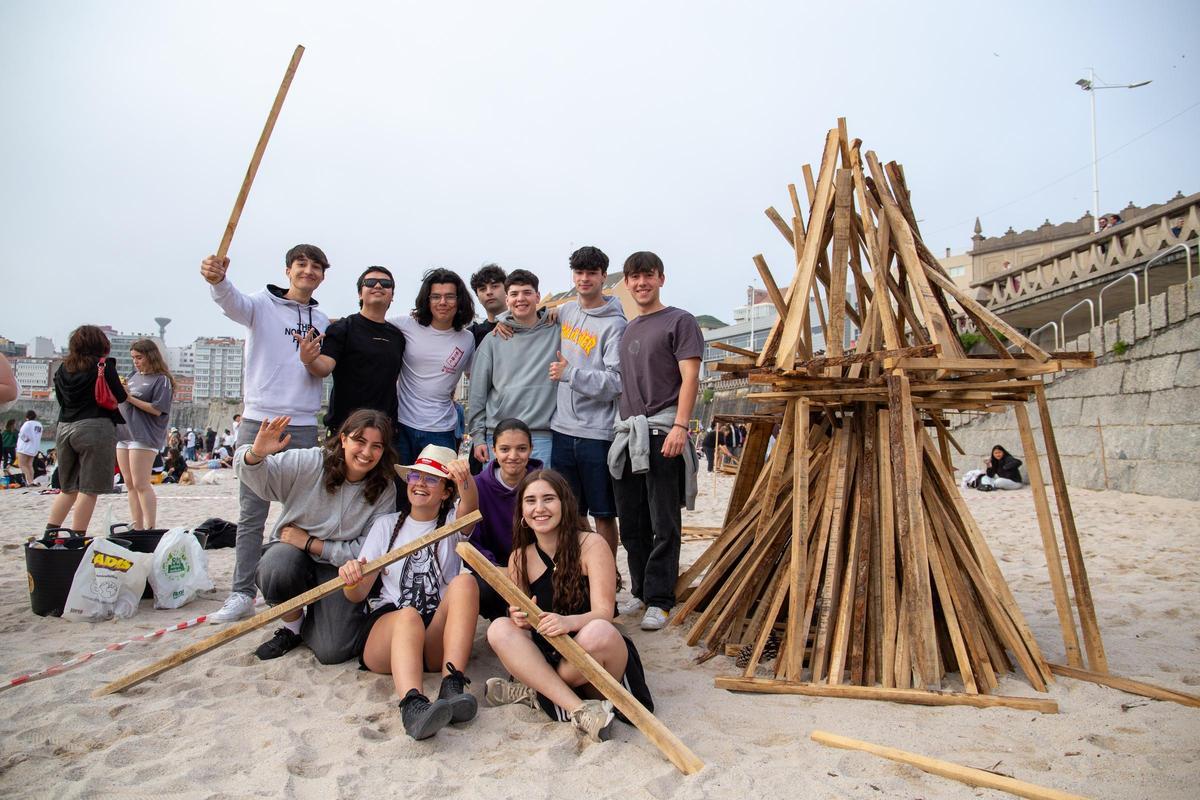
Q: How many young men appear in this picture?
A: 7